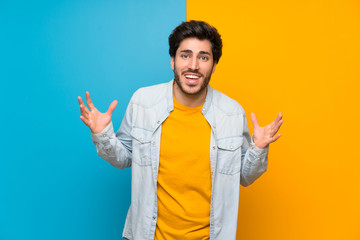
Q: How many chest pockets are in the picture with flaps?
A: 2